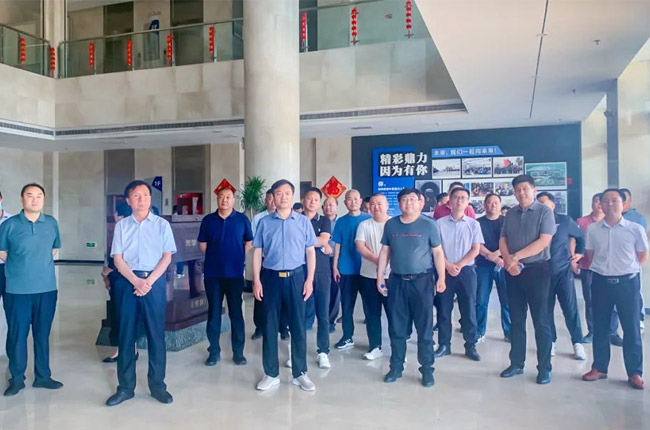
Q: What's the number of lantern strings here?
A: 9